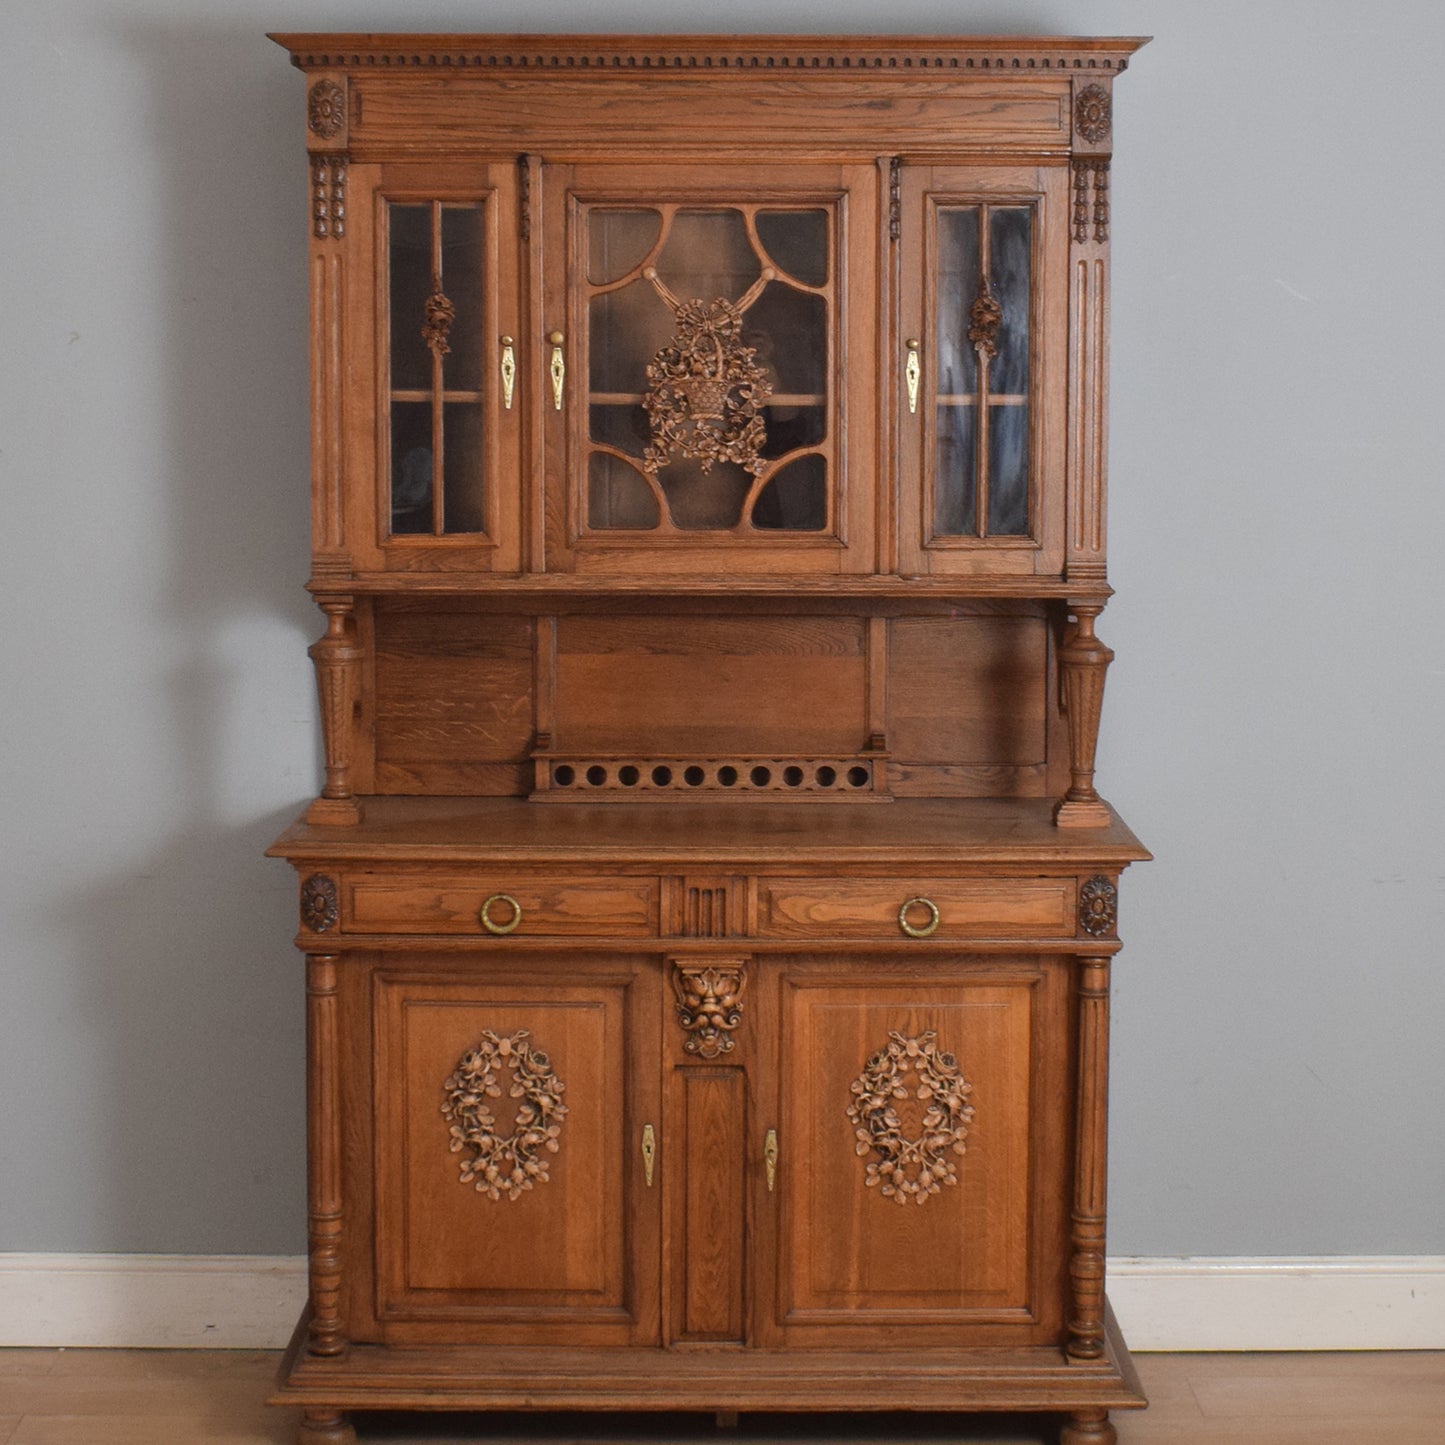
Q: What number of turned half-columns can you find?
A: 2